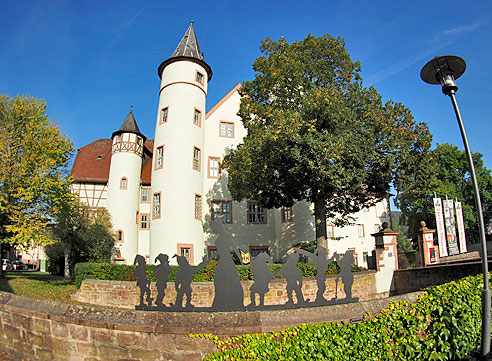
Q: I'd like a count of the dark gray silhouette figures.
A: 8